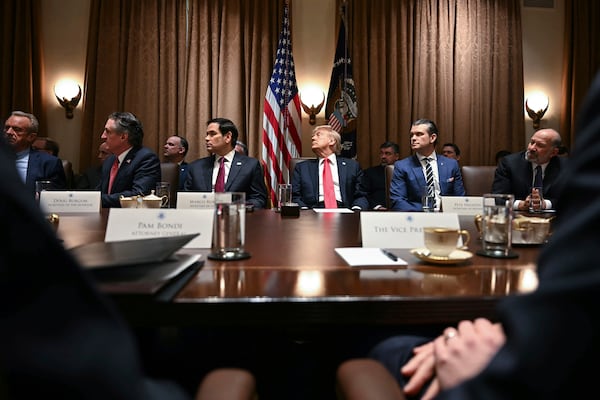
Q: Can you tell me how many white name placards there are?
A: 5